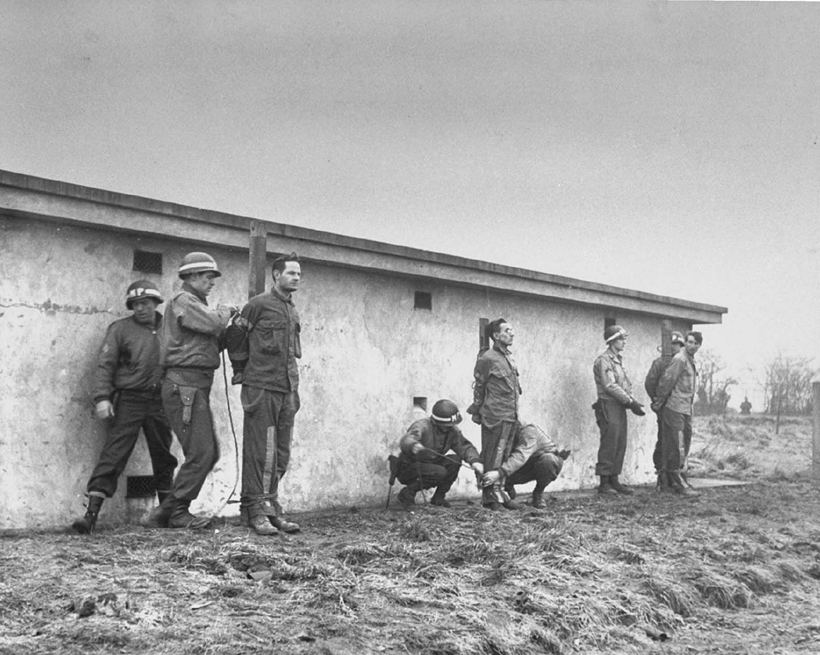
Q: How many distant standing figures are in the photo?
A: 1